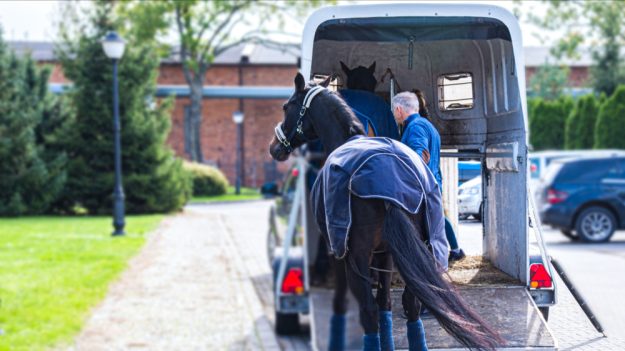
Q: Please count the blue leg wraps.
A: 4